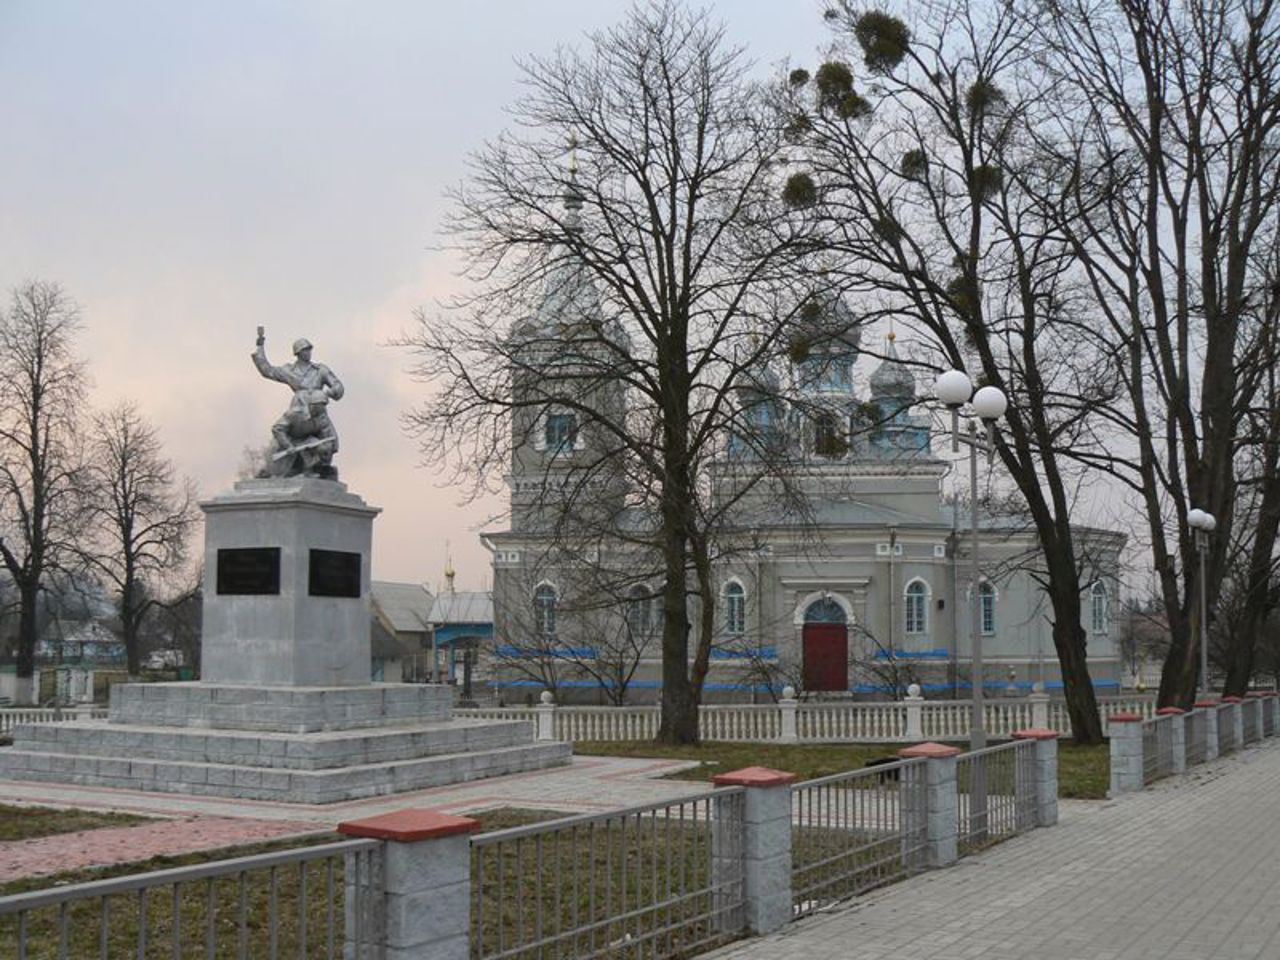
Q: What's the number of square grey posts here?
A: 10